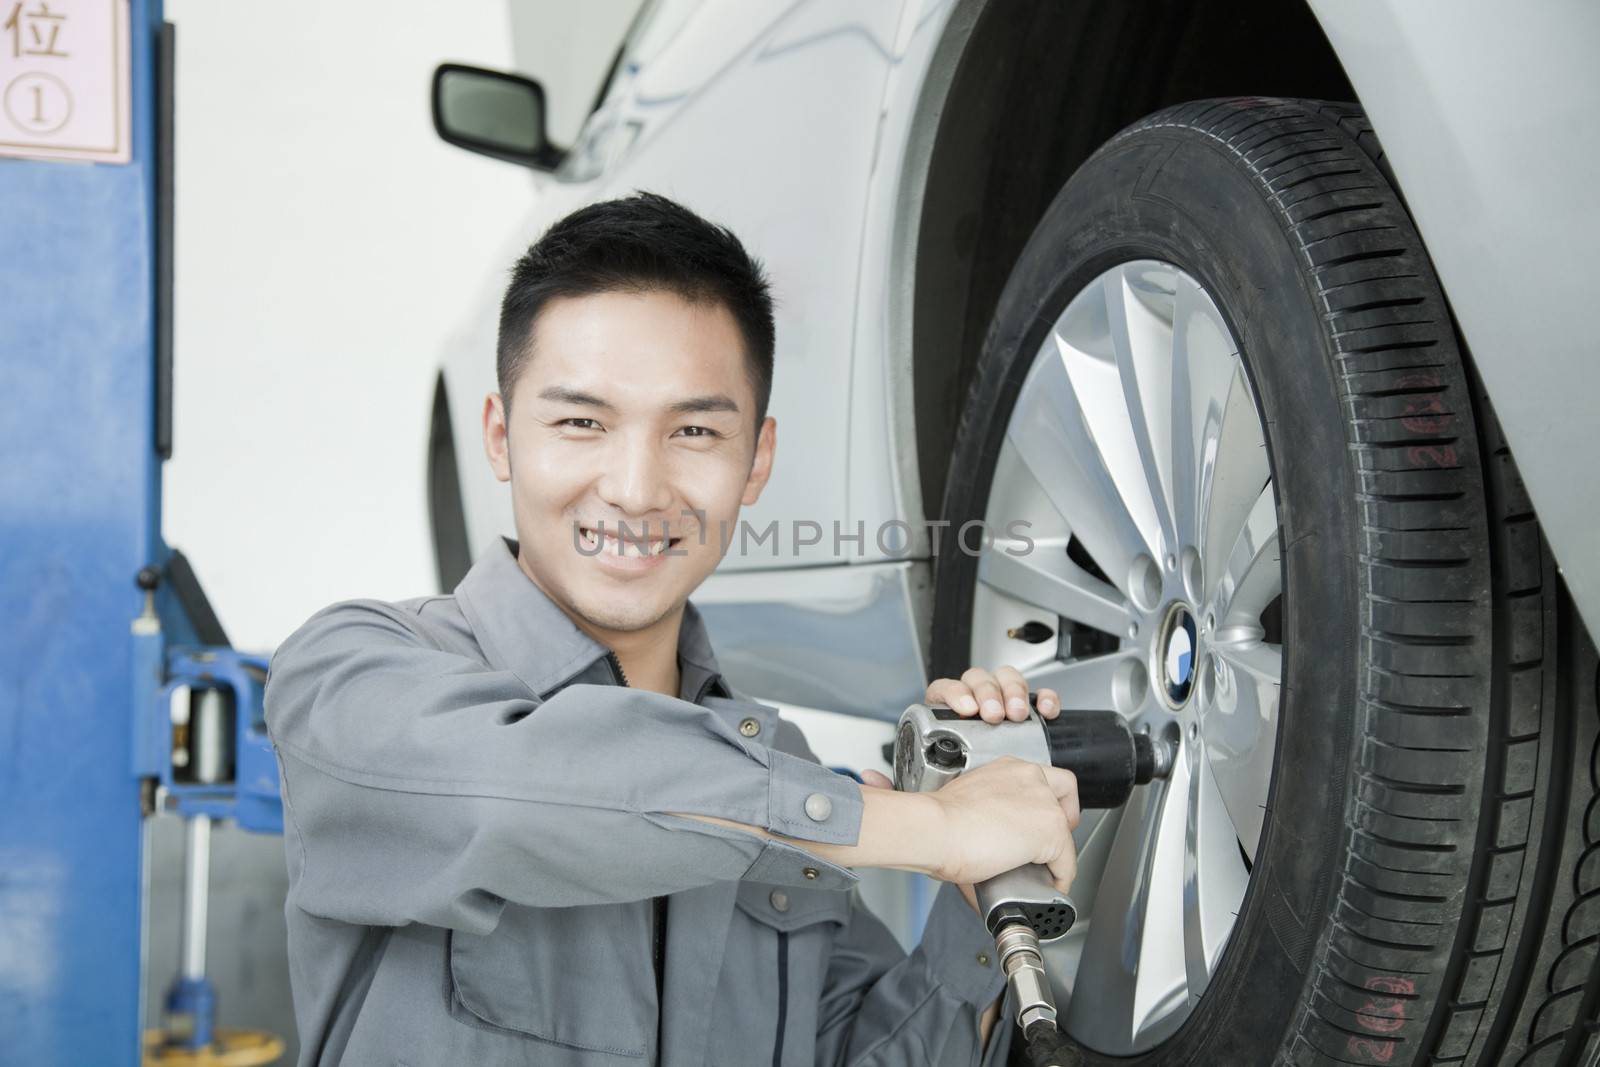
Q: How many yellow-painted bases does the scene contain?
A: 1